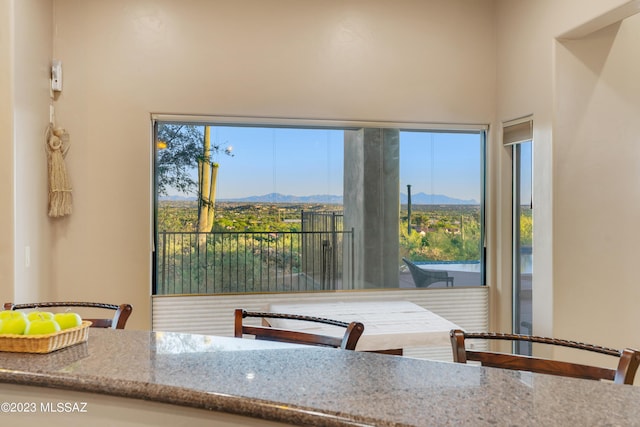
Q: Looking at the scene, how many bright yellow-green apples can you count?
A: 5